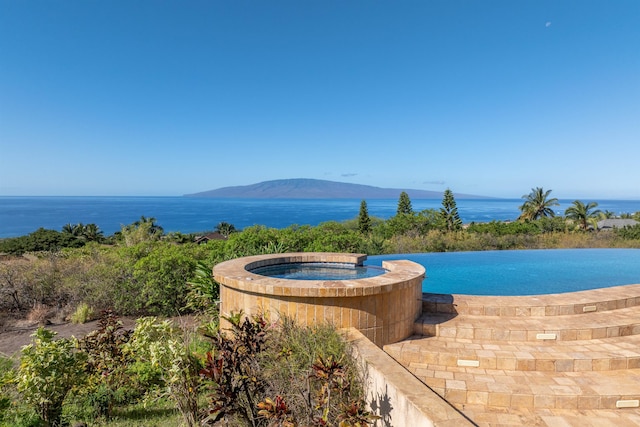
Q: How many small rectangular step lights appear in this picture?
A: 4